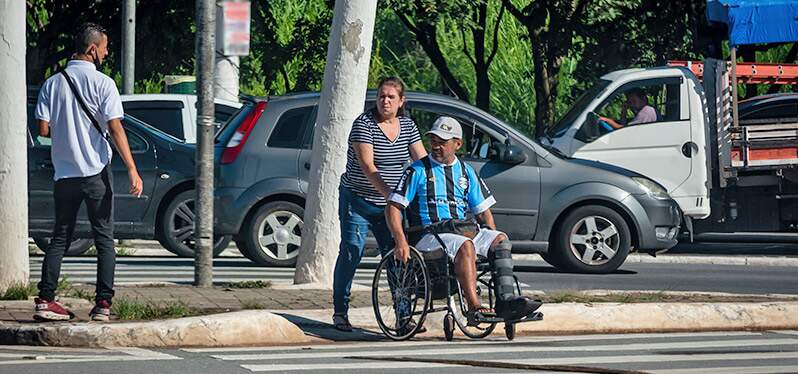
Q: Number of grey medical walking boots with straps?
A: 1